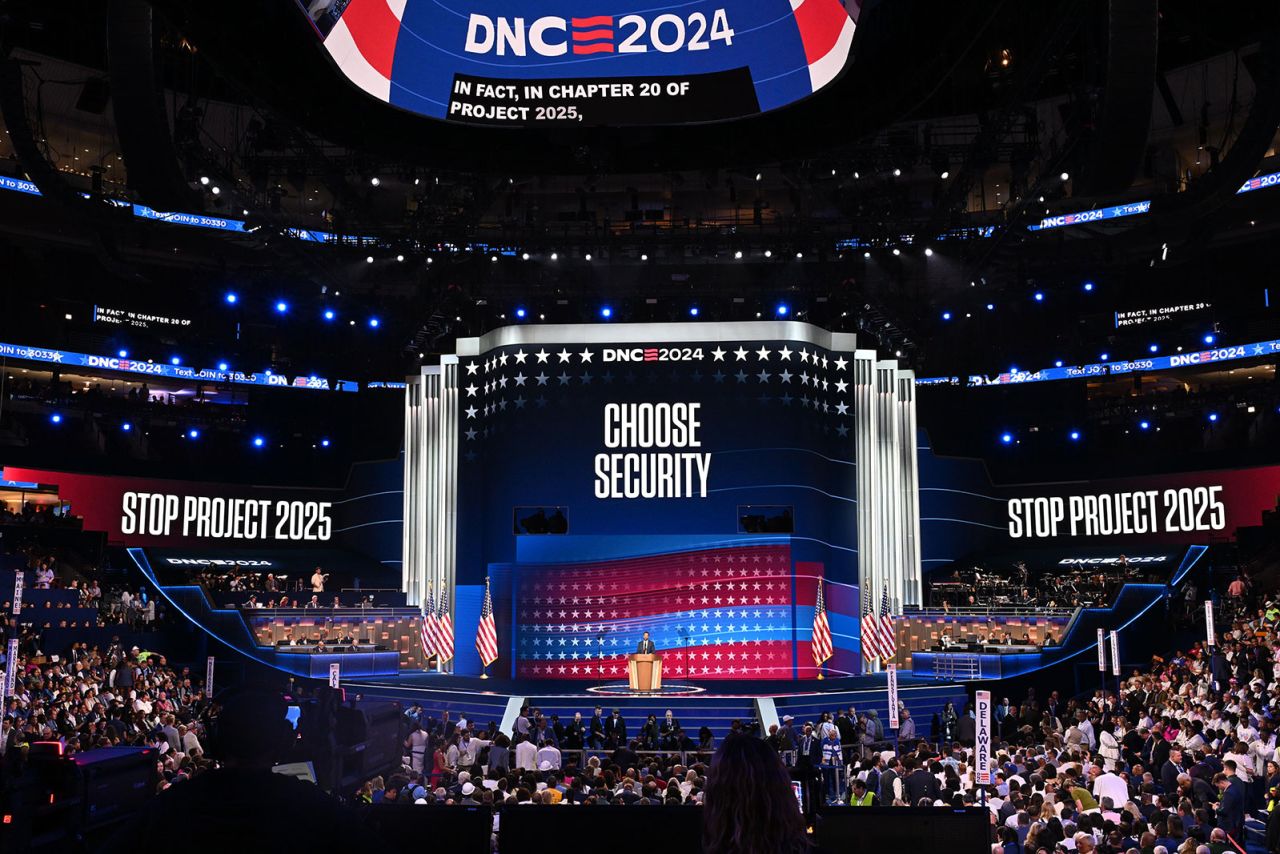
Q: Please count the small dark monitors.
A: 2